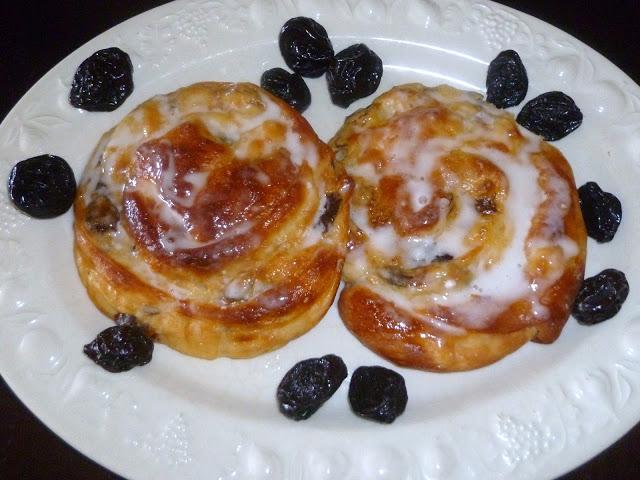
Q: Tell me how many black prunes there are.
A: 12